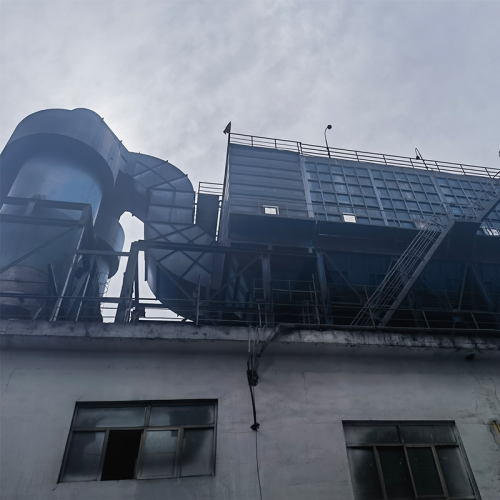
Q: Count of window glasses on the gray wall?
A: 11